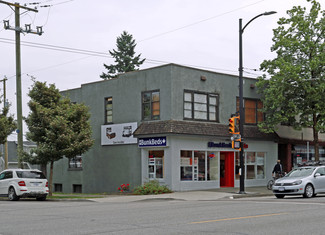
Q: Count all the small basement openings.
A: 2